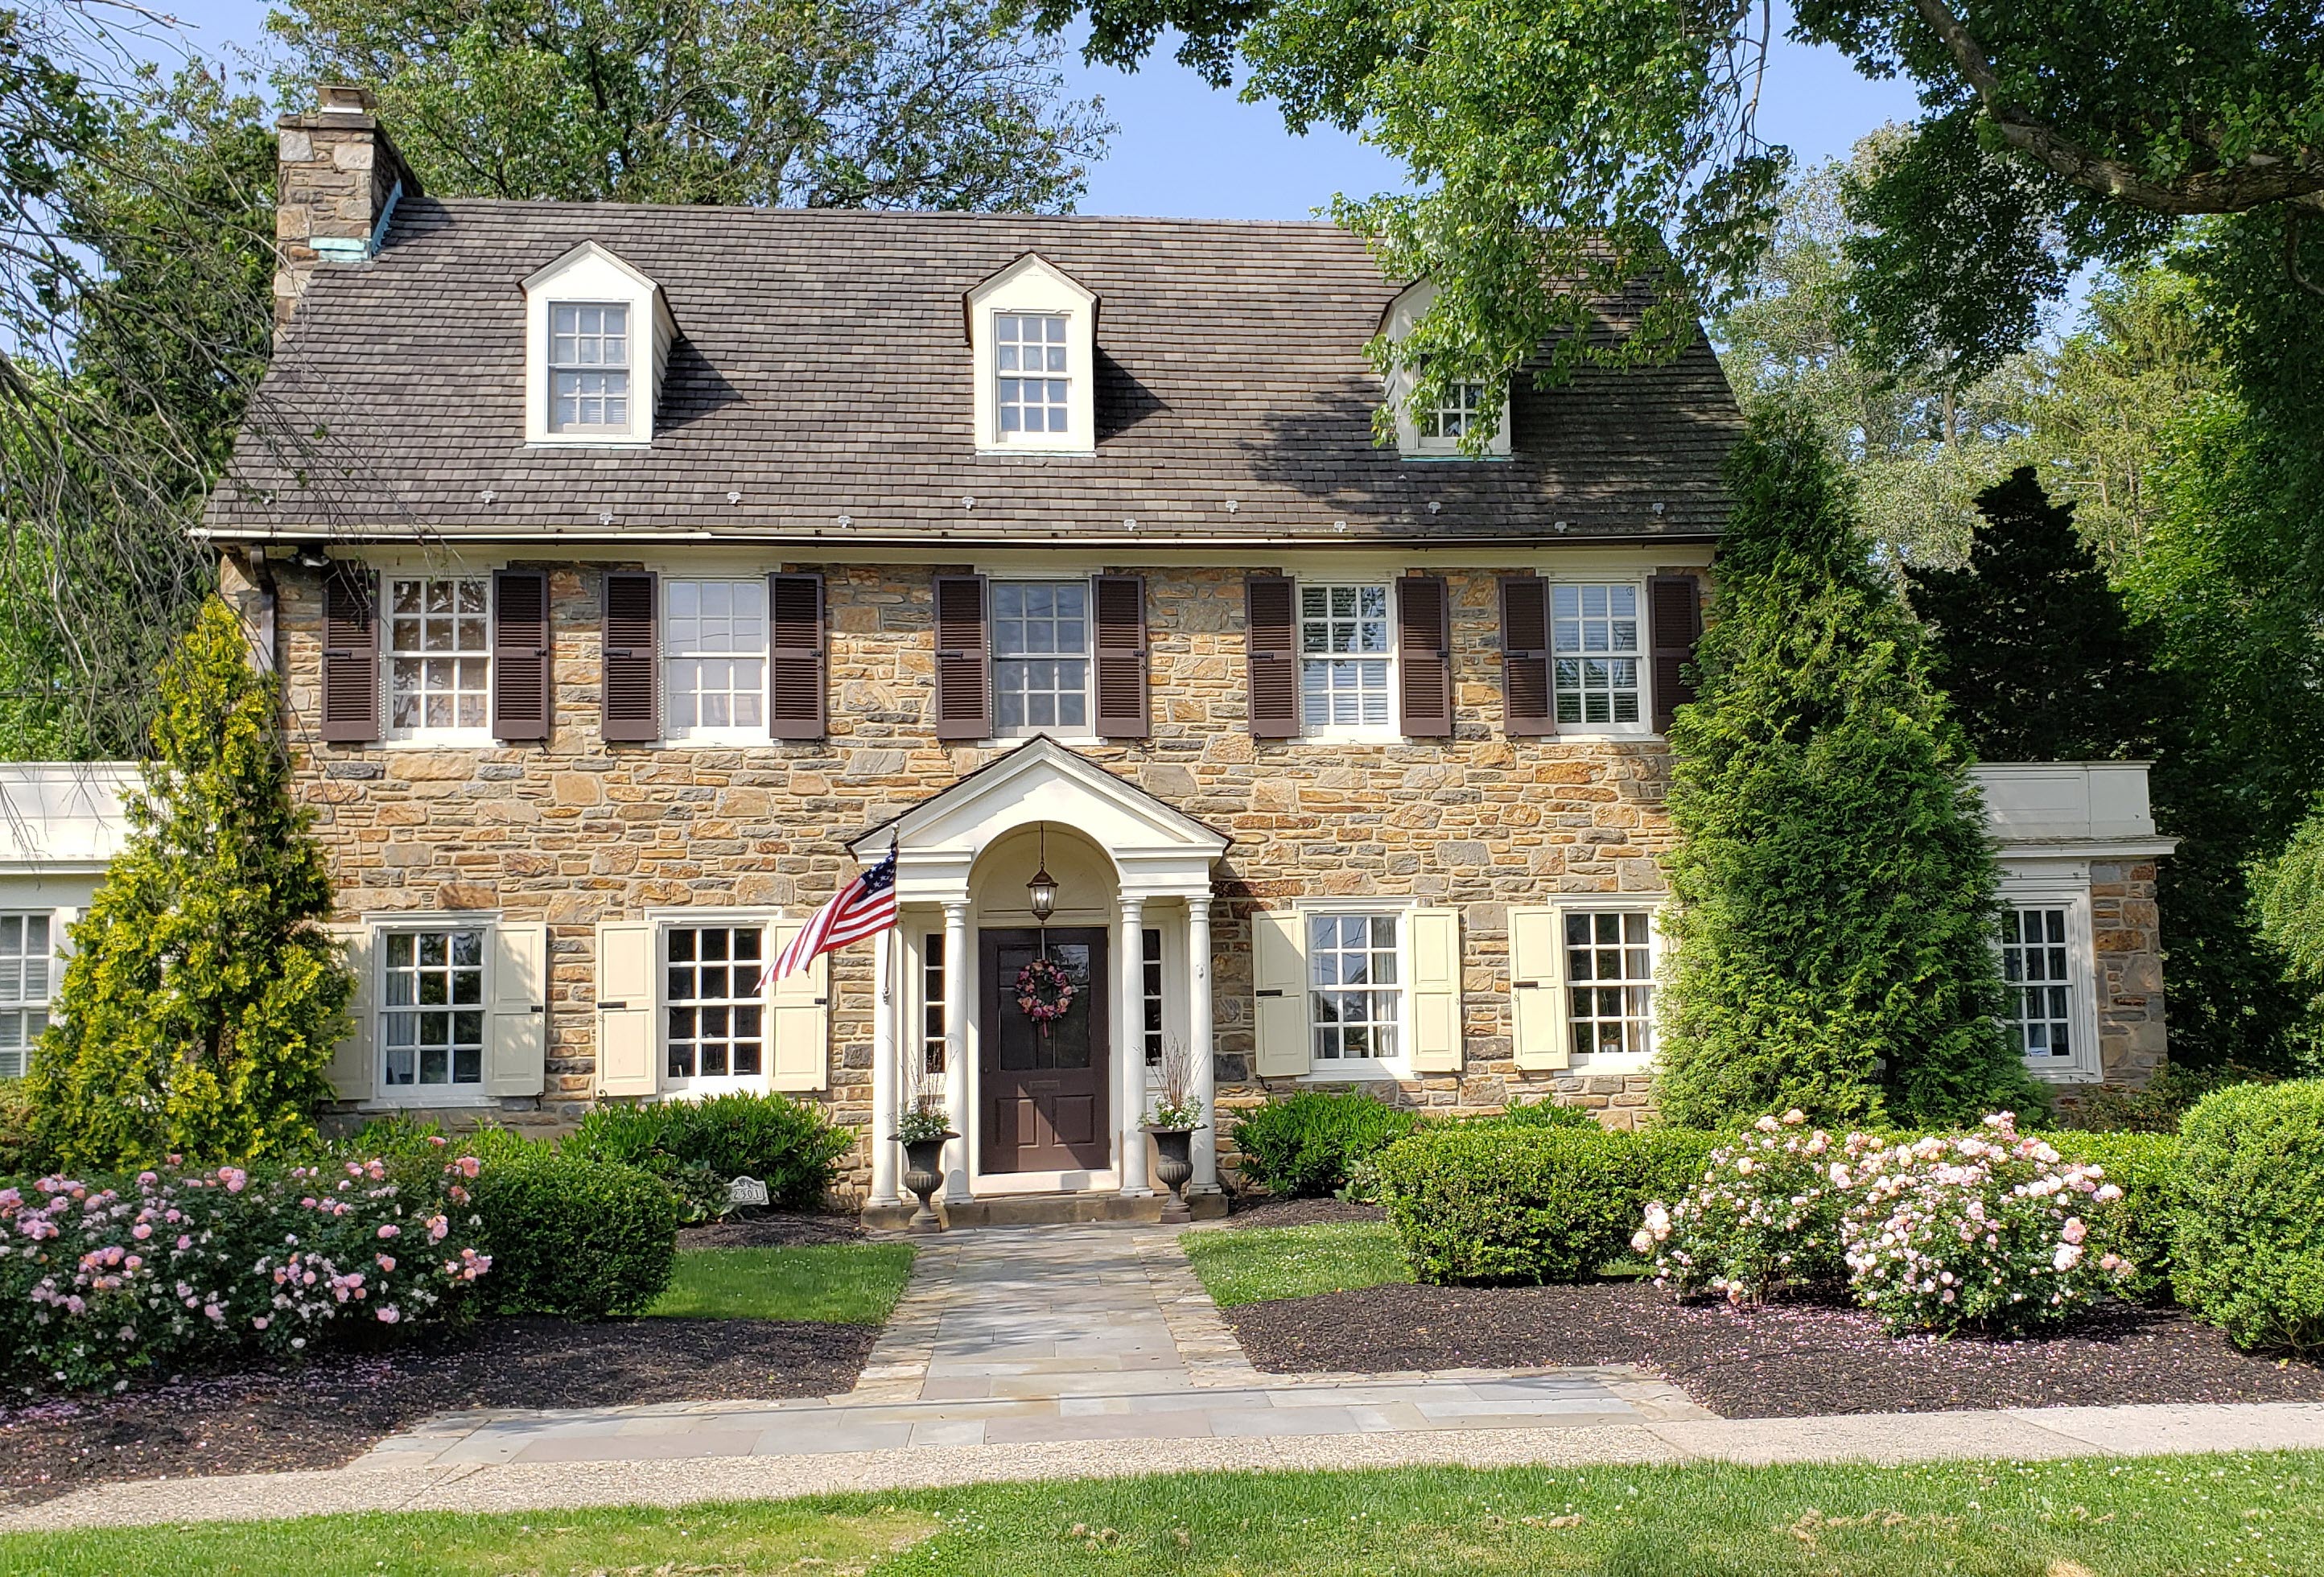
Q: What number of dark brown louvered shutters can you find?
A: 10